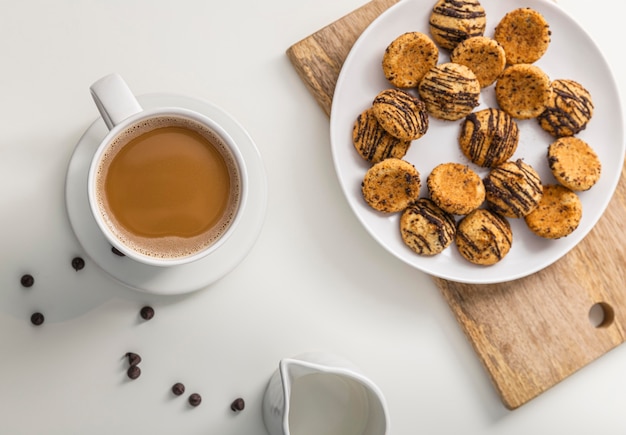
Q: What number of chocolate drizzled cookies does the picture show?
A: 9